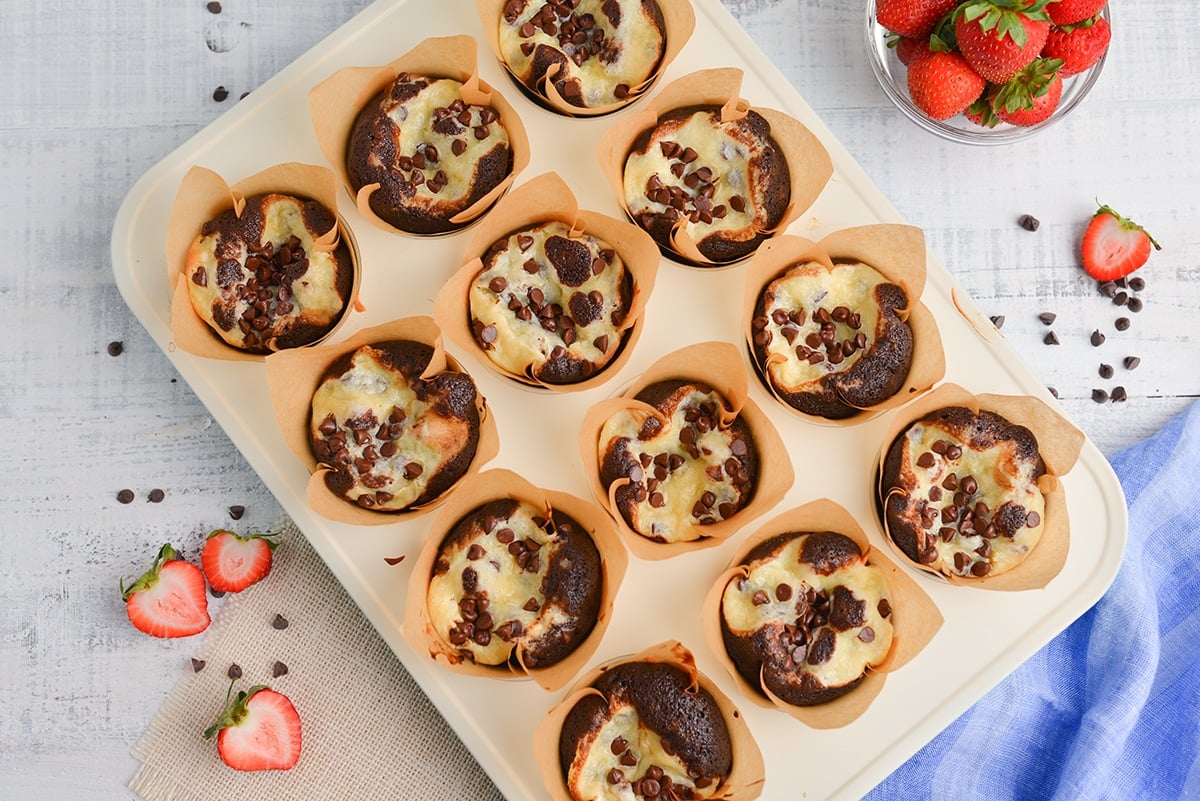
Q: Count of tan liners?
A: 12